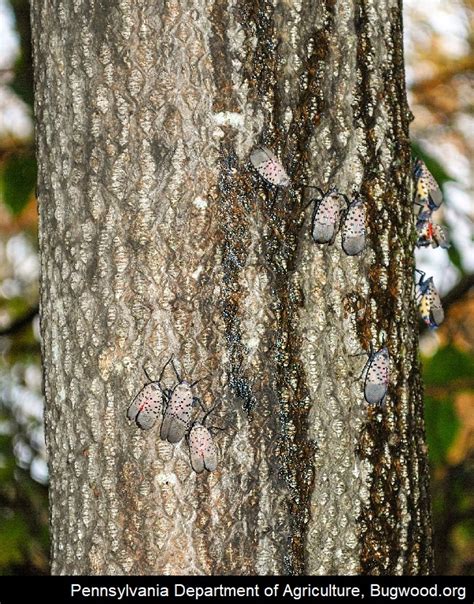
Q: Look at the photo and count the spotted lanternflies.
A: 10